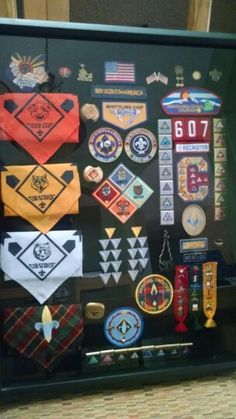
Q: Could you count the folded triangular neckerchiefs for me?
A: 4